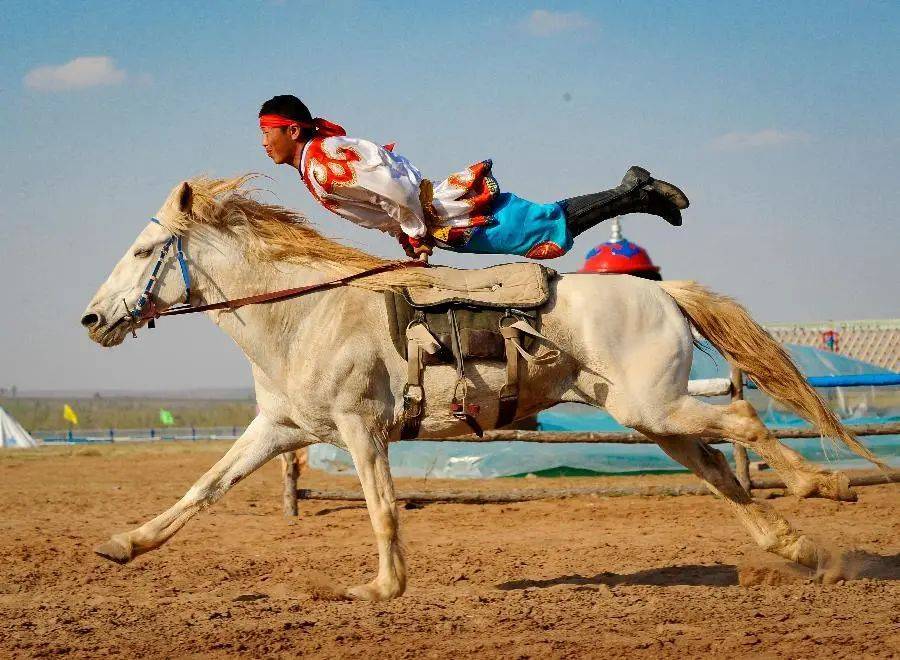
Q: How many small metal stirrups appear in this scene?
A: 1